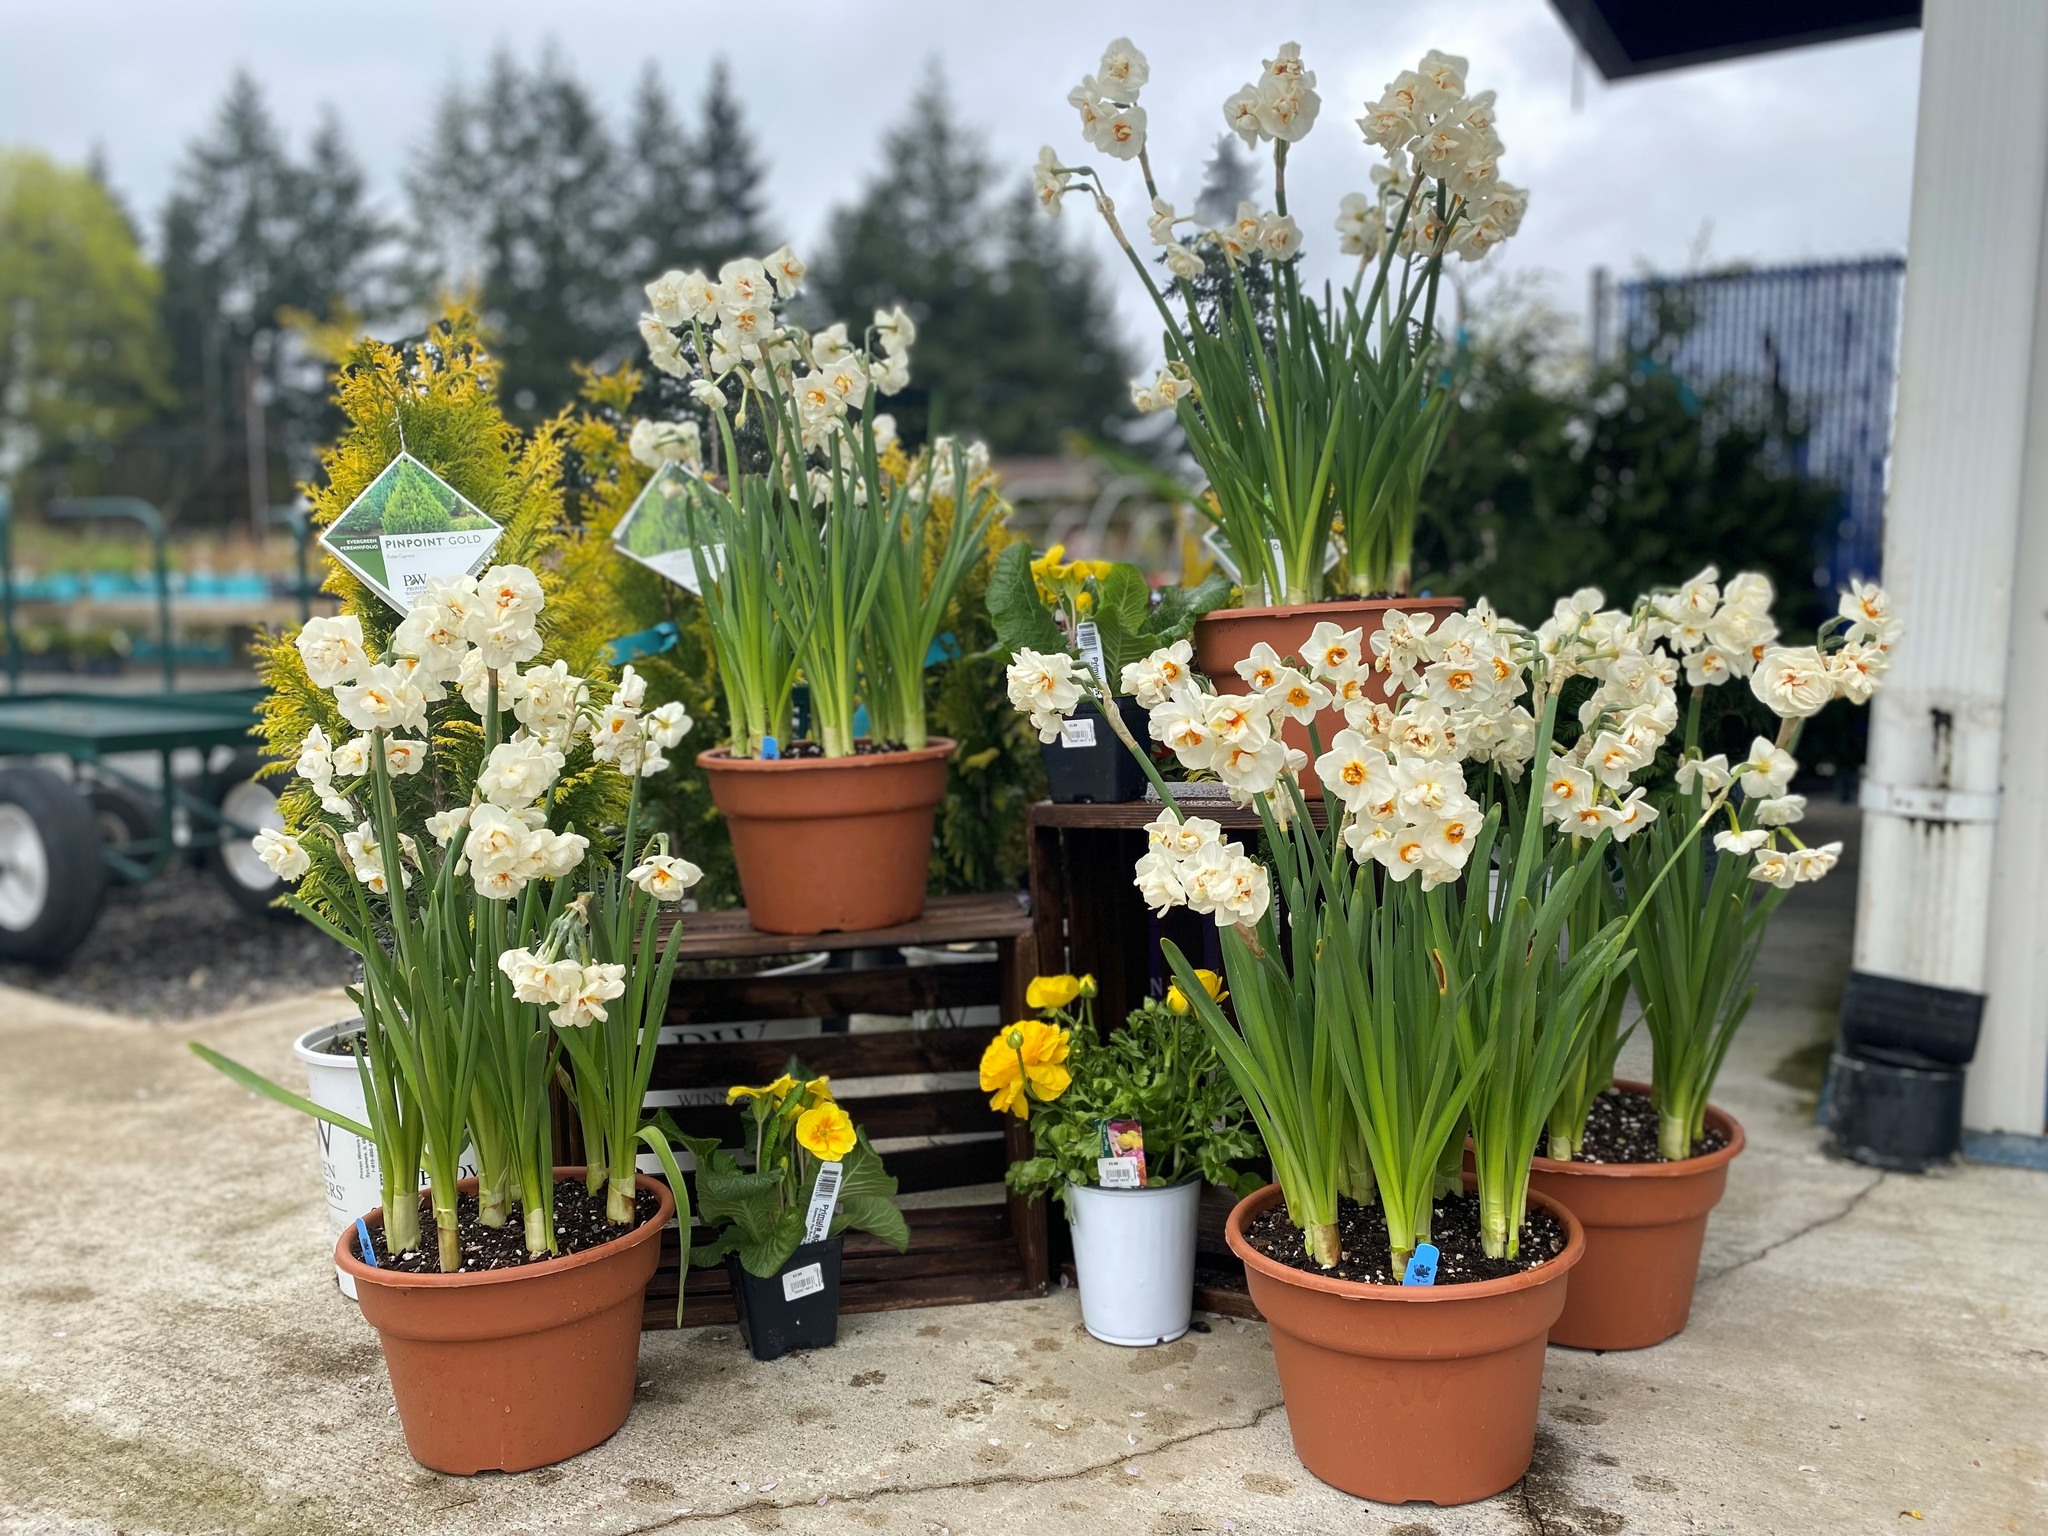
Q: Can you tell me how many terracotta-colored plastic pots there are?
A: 5